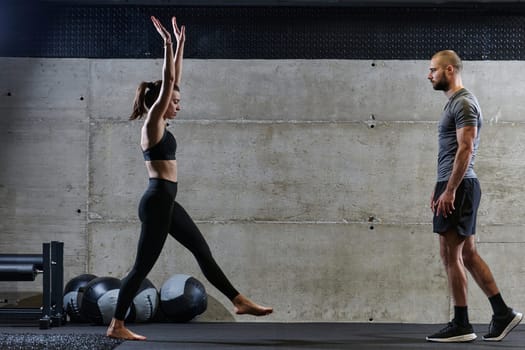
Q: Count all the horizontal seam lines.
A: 2